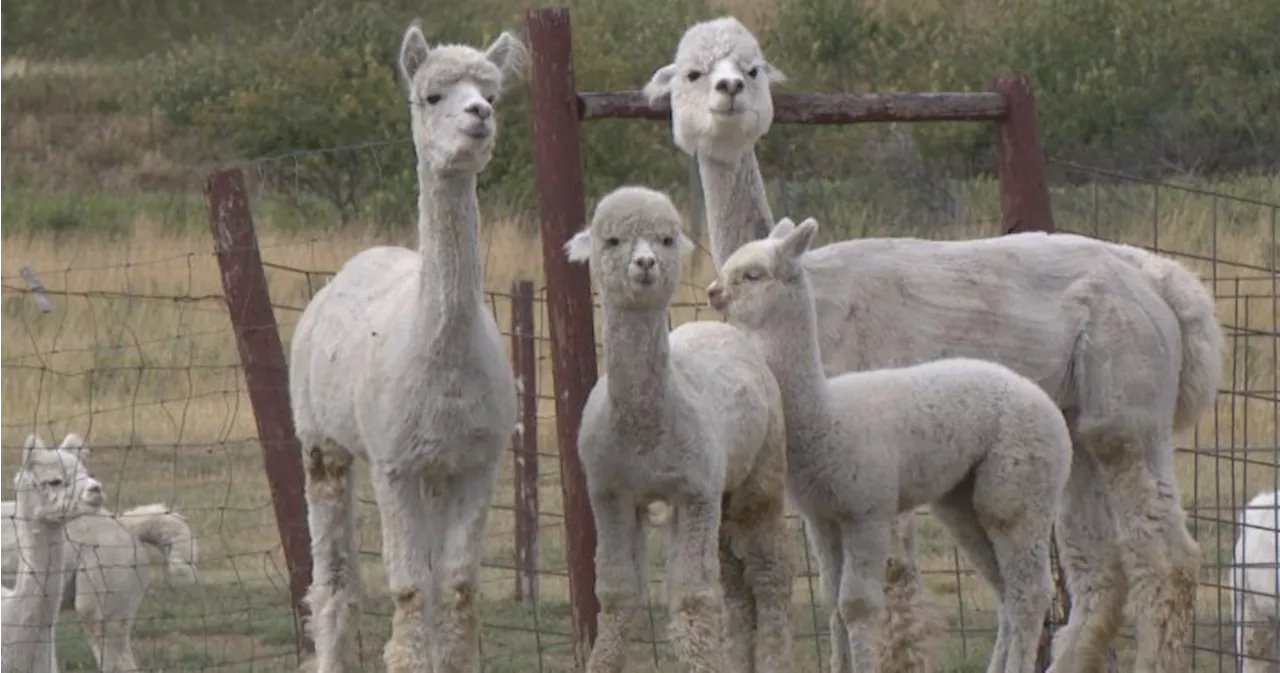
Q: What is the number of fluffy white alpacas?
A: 7